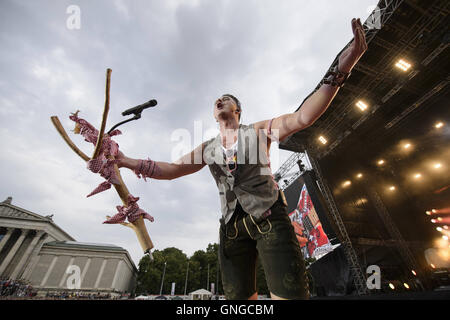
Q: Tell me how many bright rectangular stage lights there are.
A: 3